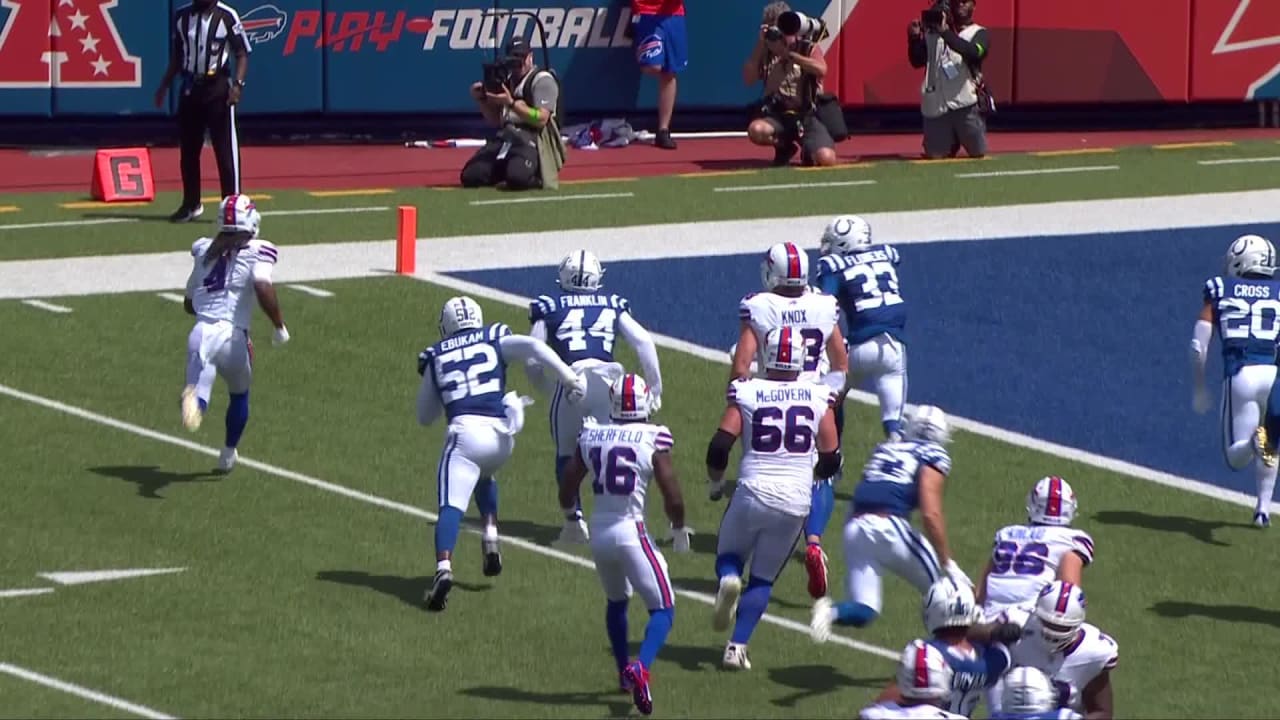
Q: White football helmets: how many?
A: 14